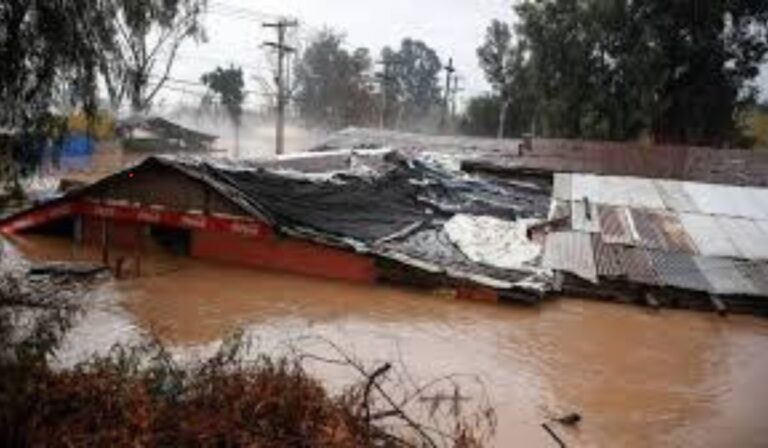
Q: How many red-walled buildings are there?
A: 1